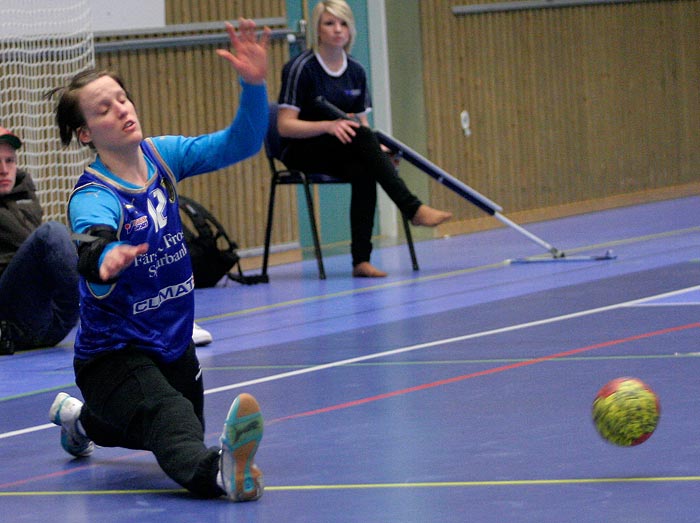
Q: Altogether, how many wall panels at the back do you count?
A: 2